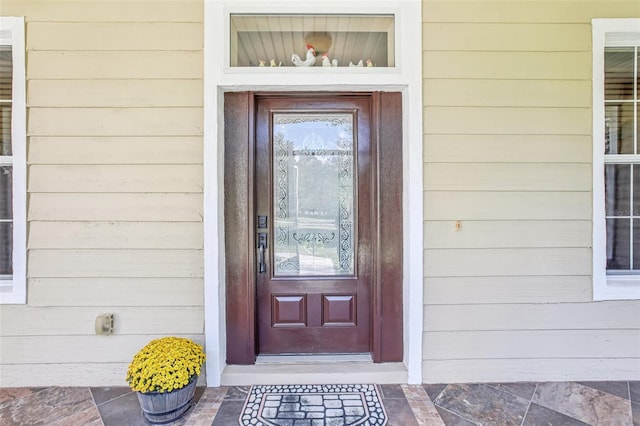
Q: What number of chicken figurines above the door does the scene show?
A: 6